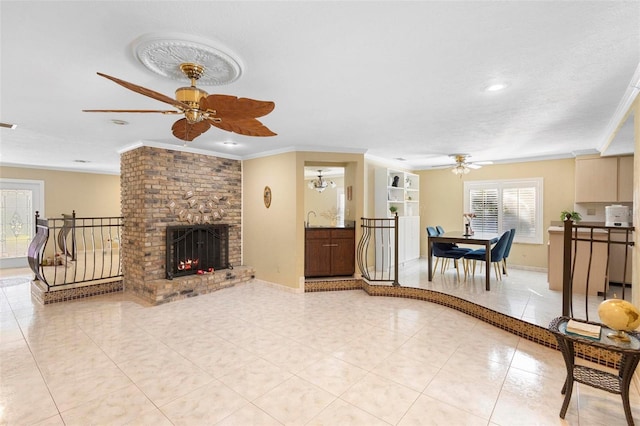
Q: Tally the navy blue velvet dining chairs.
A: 4